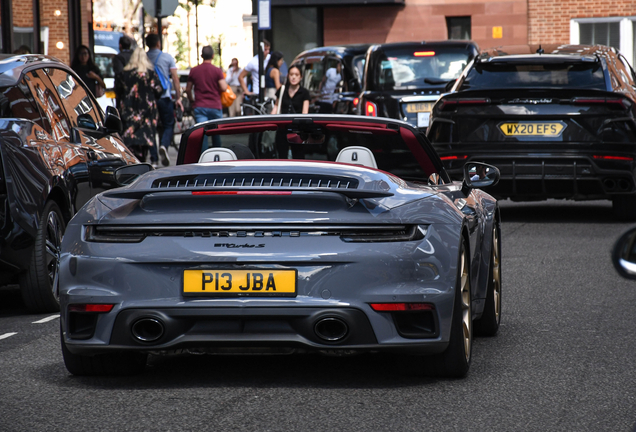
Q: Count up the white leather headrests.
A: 2